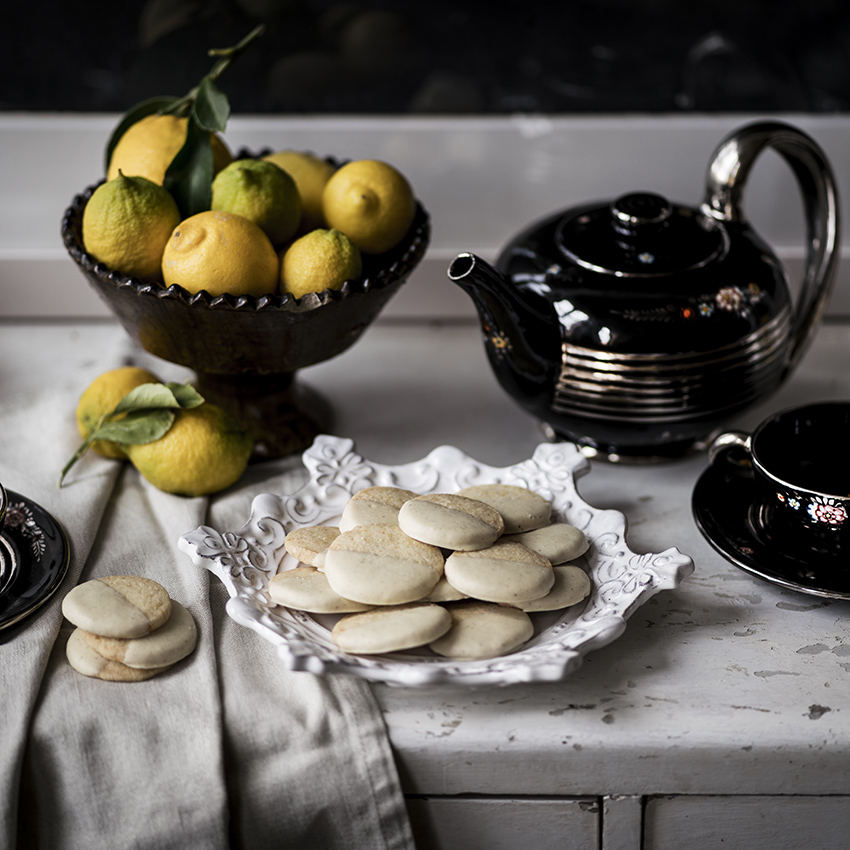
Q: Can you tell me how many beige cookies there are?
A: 15